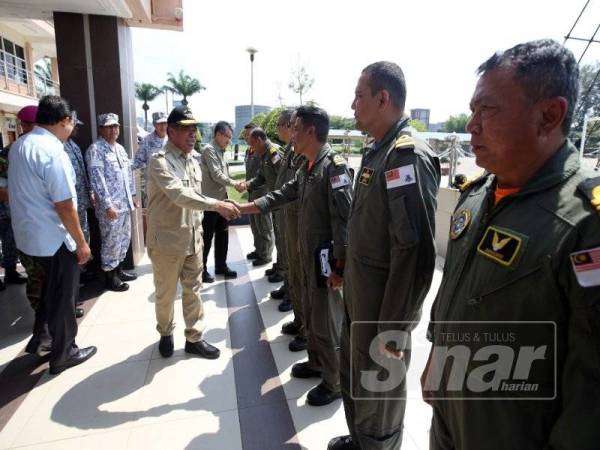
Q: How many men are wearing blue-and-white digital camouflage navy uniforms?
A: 3